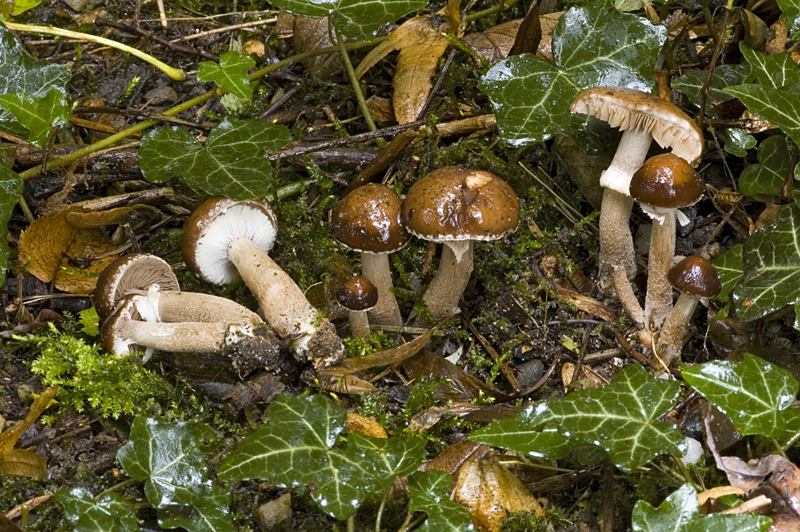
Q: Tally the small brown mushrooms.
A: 9